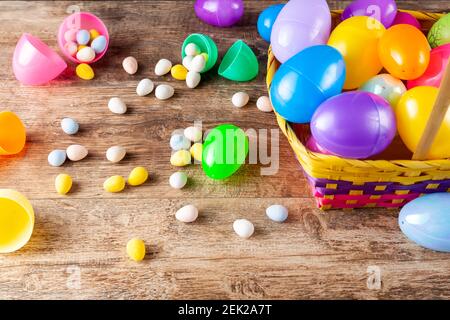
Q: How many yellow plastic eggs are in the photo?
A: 3